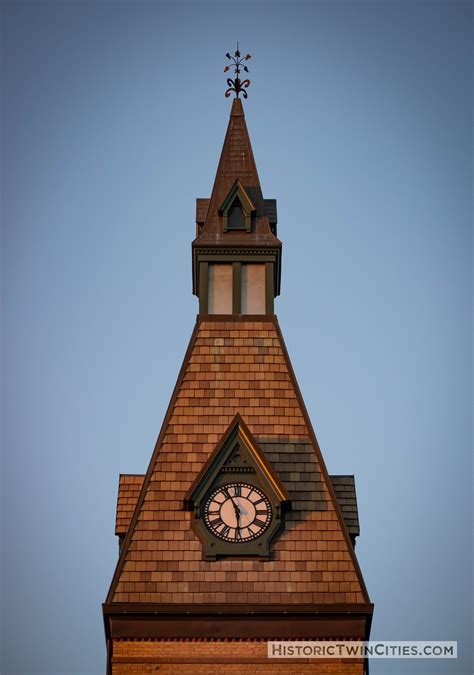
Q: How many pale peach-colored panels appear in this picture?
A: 2